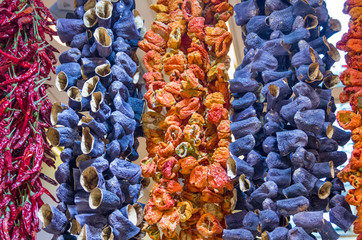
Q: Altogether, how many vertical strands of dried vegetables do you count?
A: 5